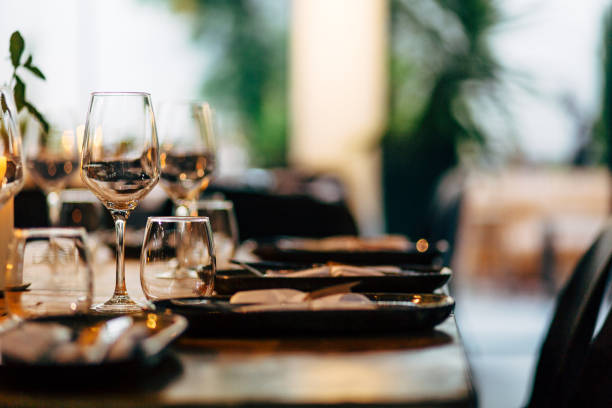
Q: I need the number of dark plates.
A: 4